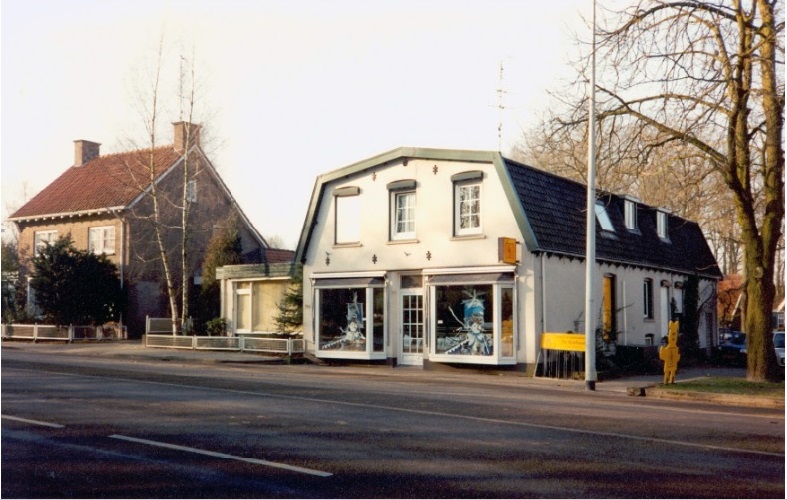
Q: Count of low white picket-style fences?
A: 2